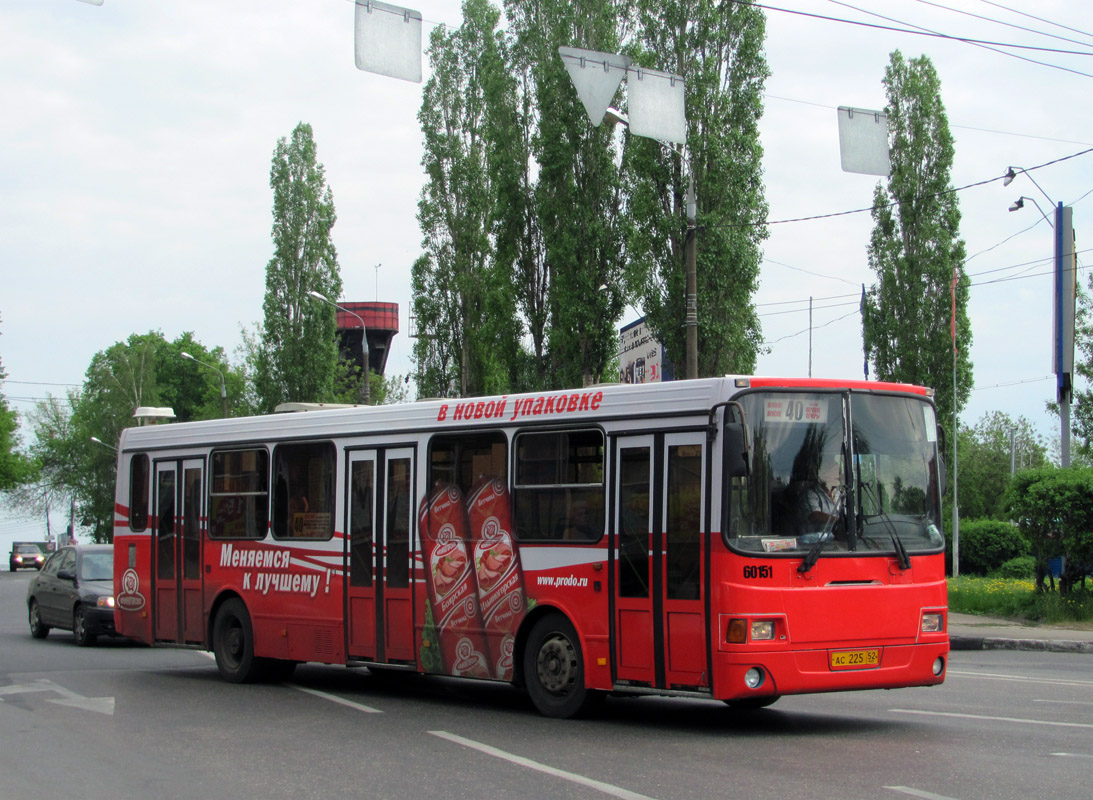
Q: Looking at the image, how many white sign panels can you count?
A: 4